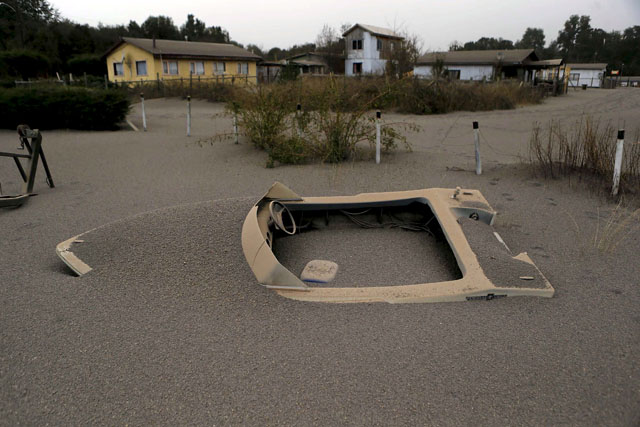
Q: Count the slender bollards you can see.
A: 7